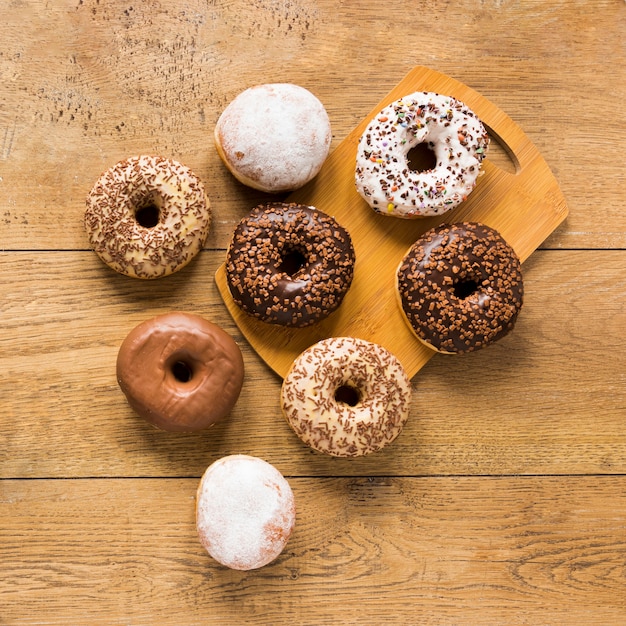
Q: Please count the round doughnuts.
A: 8